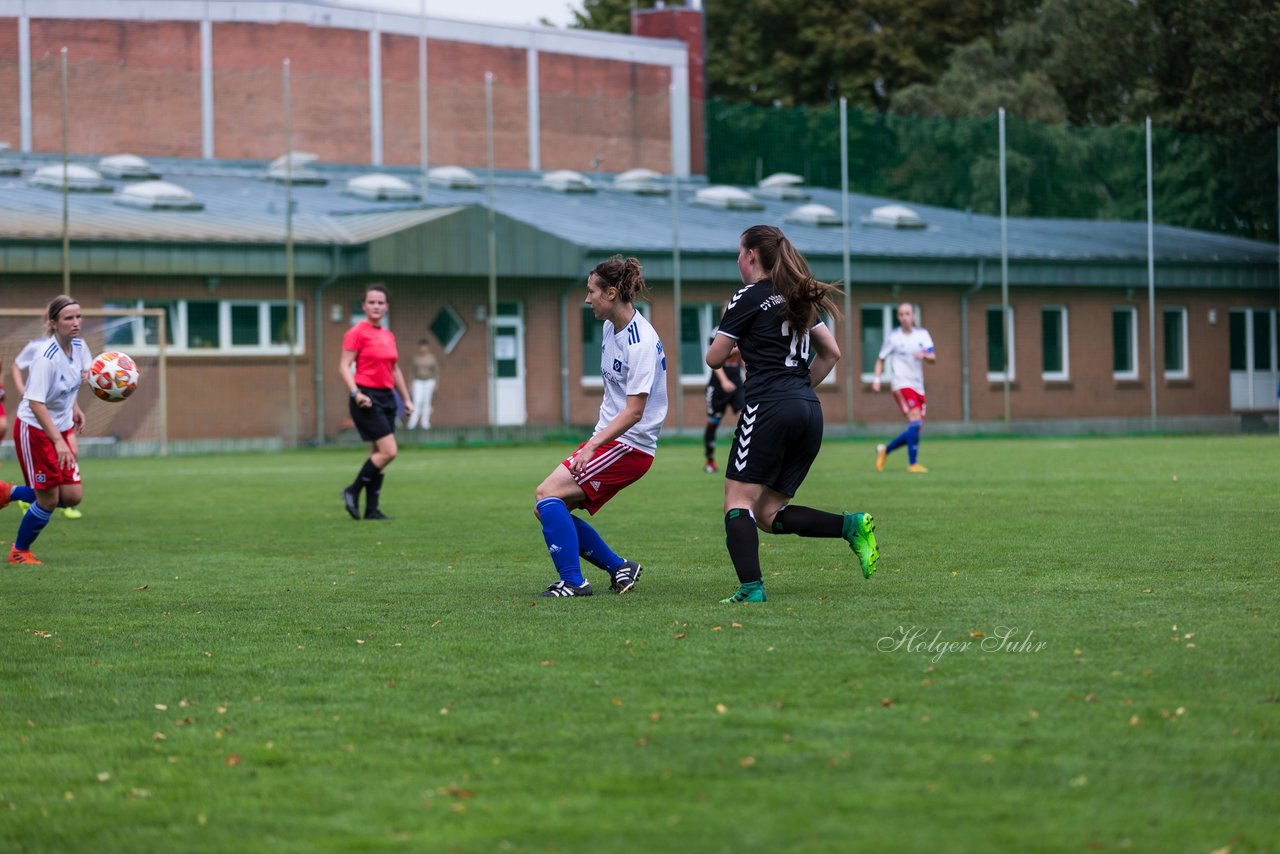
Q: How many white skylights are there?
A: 13